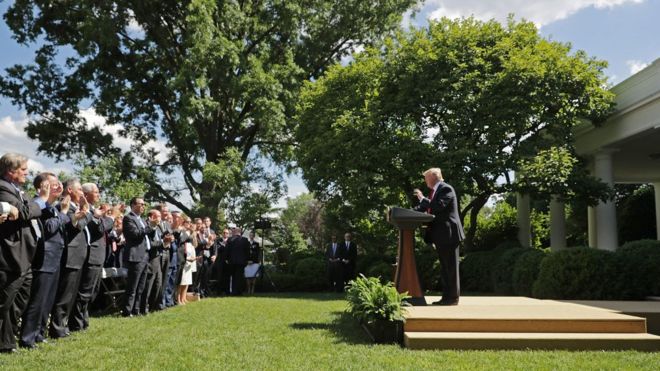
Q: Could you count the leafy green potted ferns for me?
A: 1